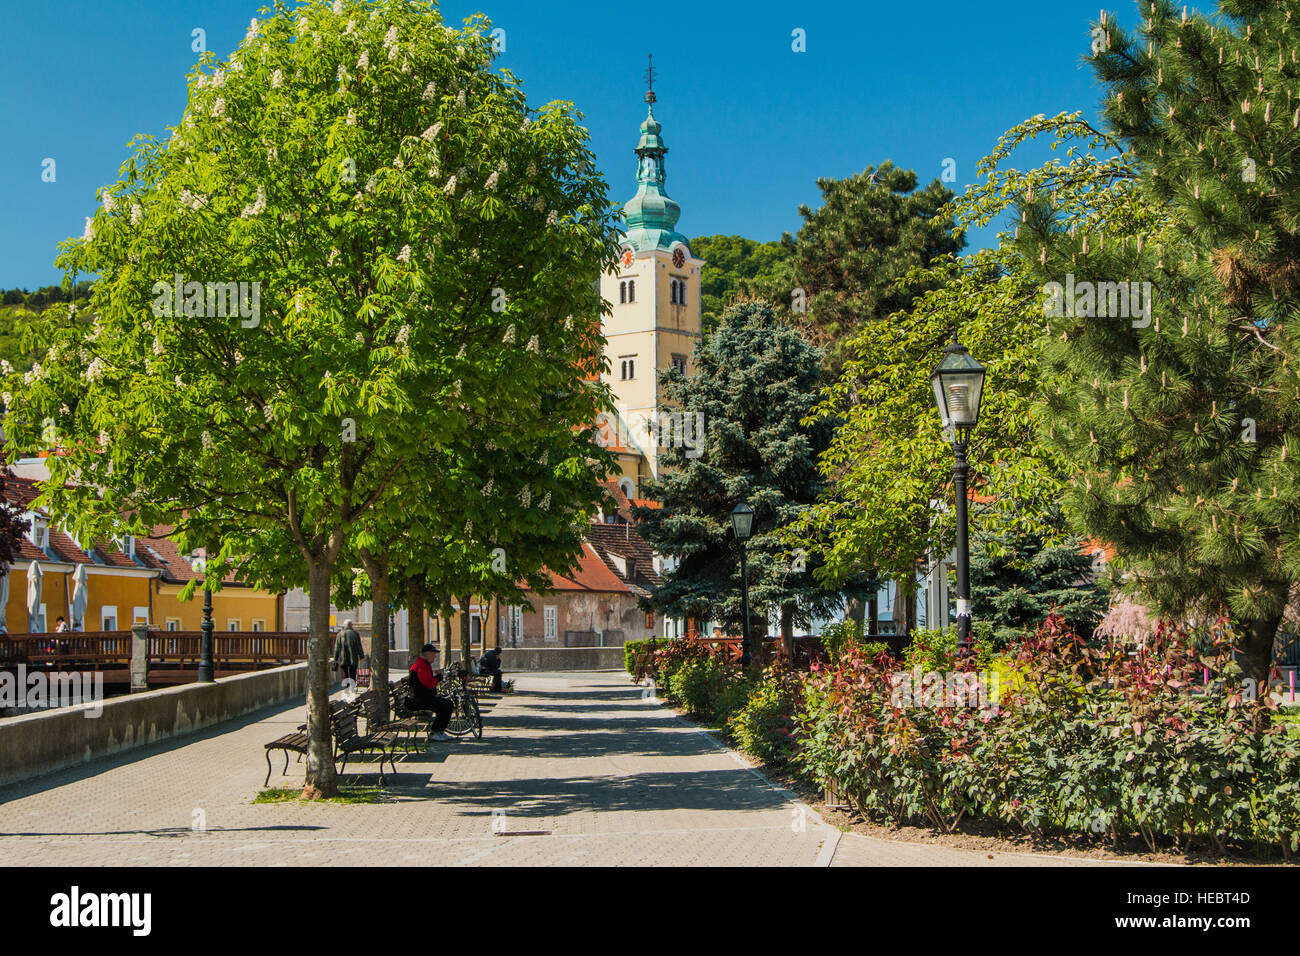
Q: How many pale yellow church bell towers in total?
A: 1